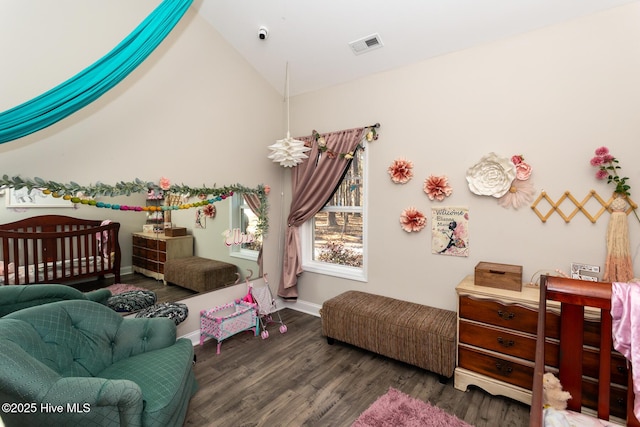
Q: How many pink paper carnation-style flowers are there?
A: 3